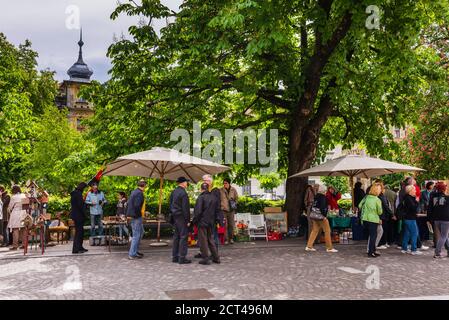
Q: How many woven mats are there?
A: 0